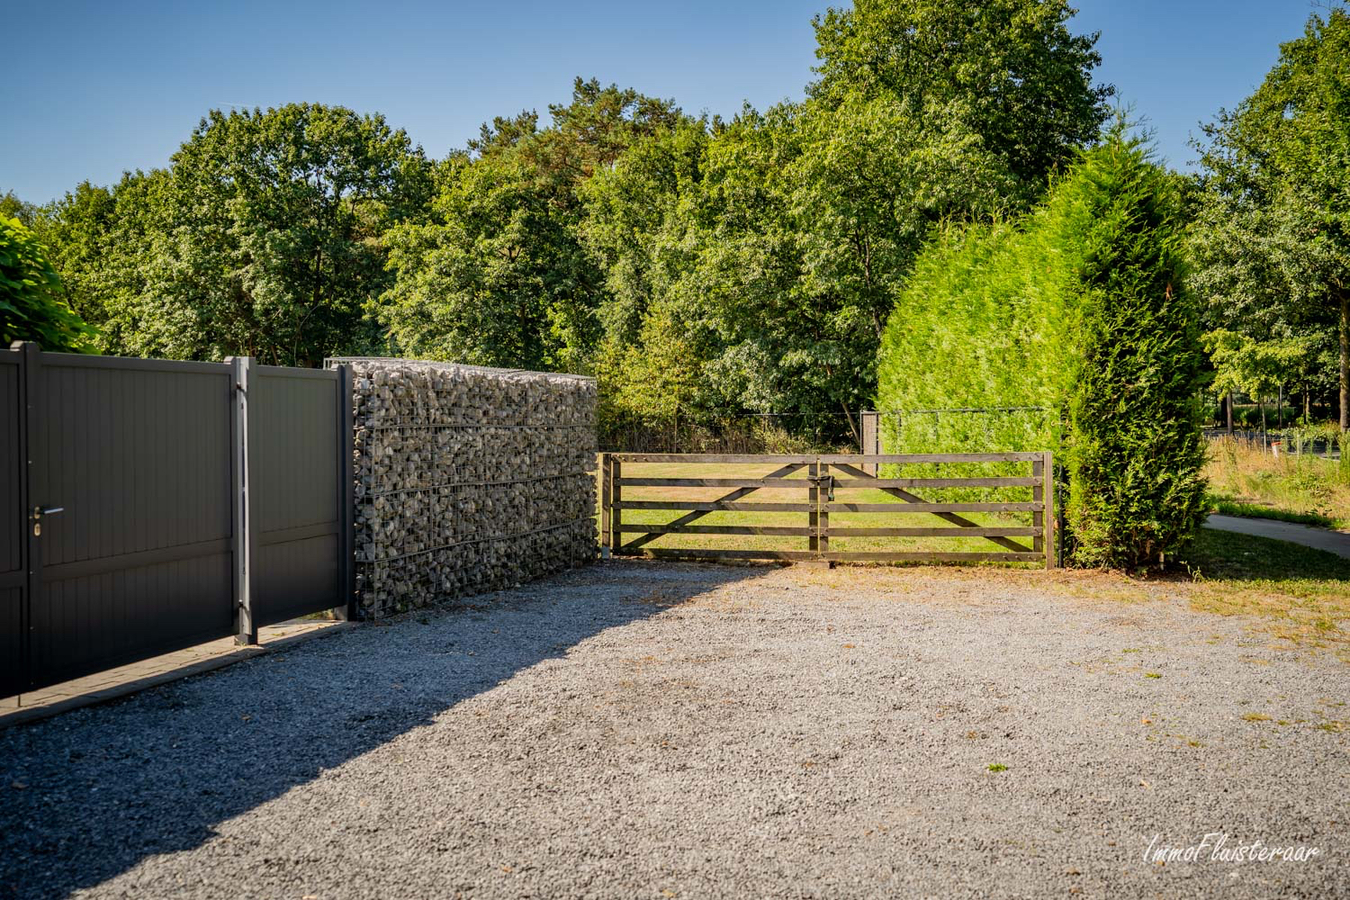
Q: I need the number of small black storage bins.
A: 0